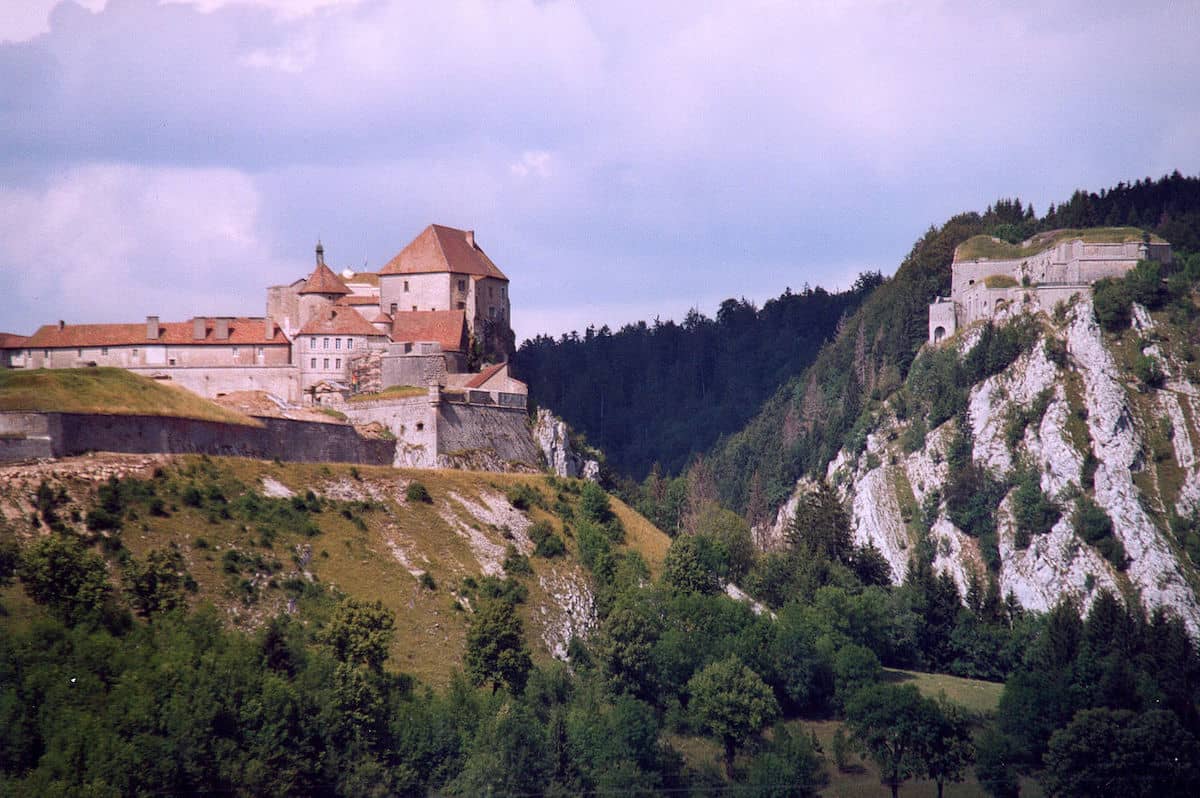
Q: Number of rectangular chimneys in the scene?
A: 6